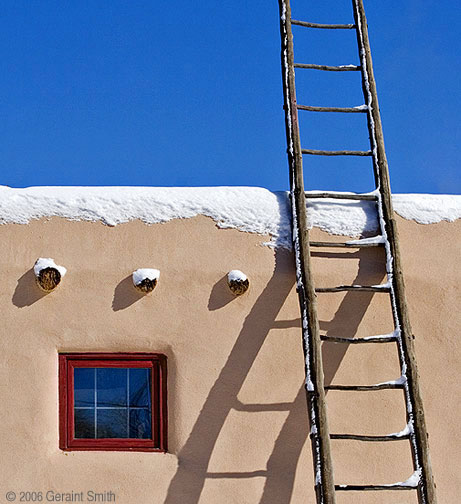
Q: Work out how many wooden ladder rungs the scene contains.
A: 11